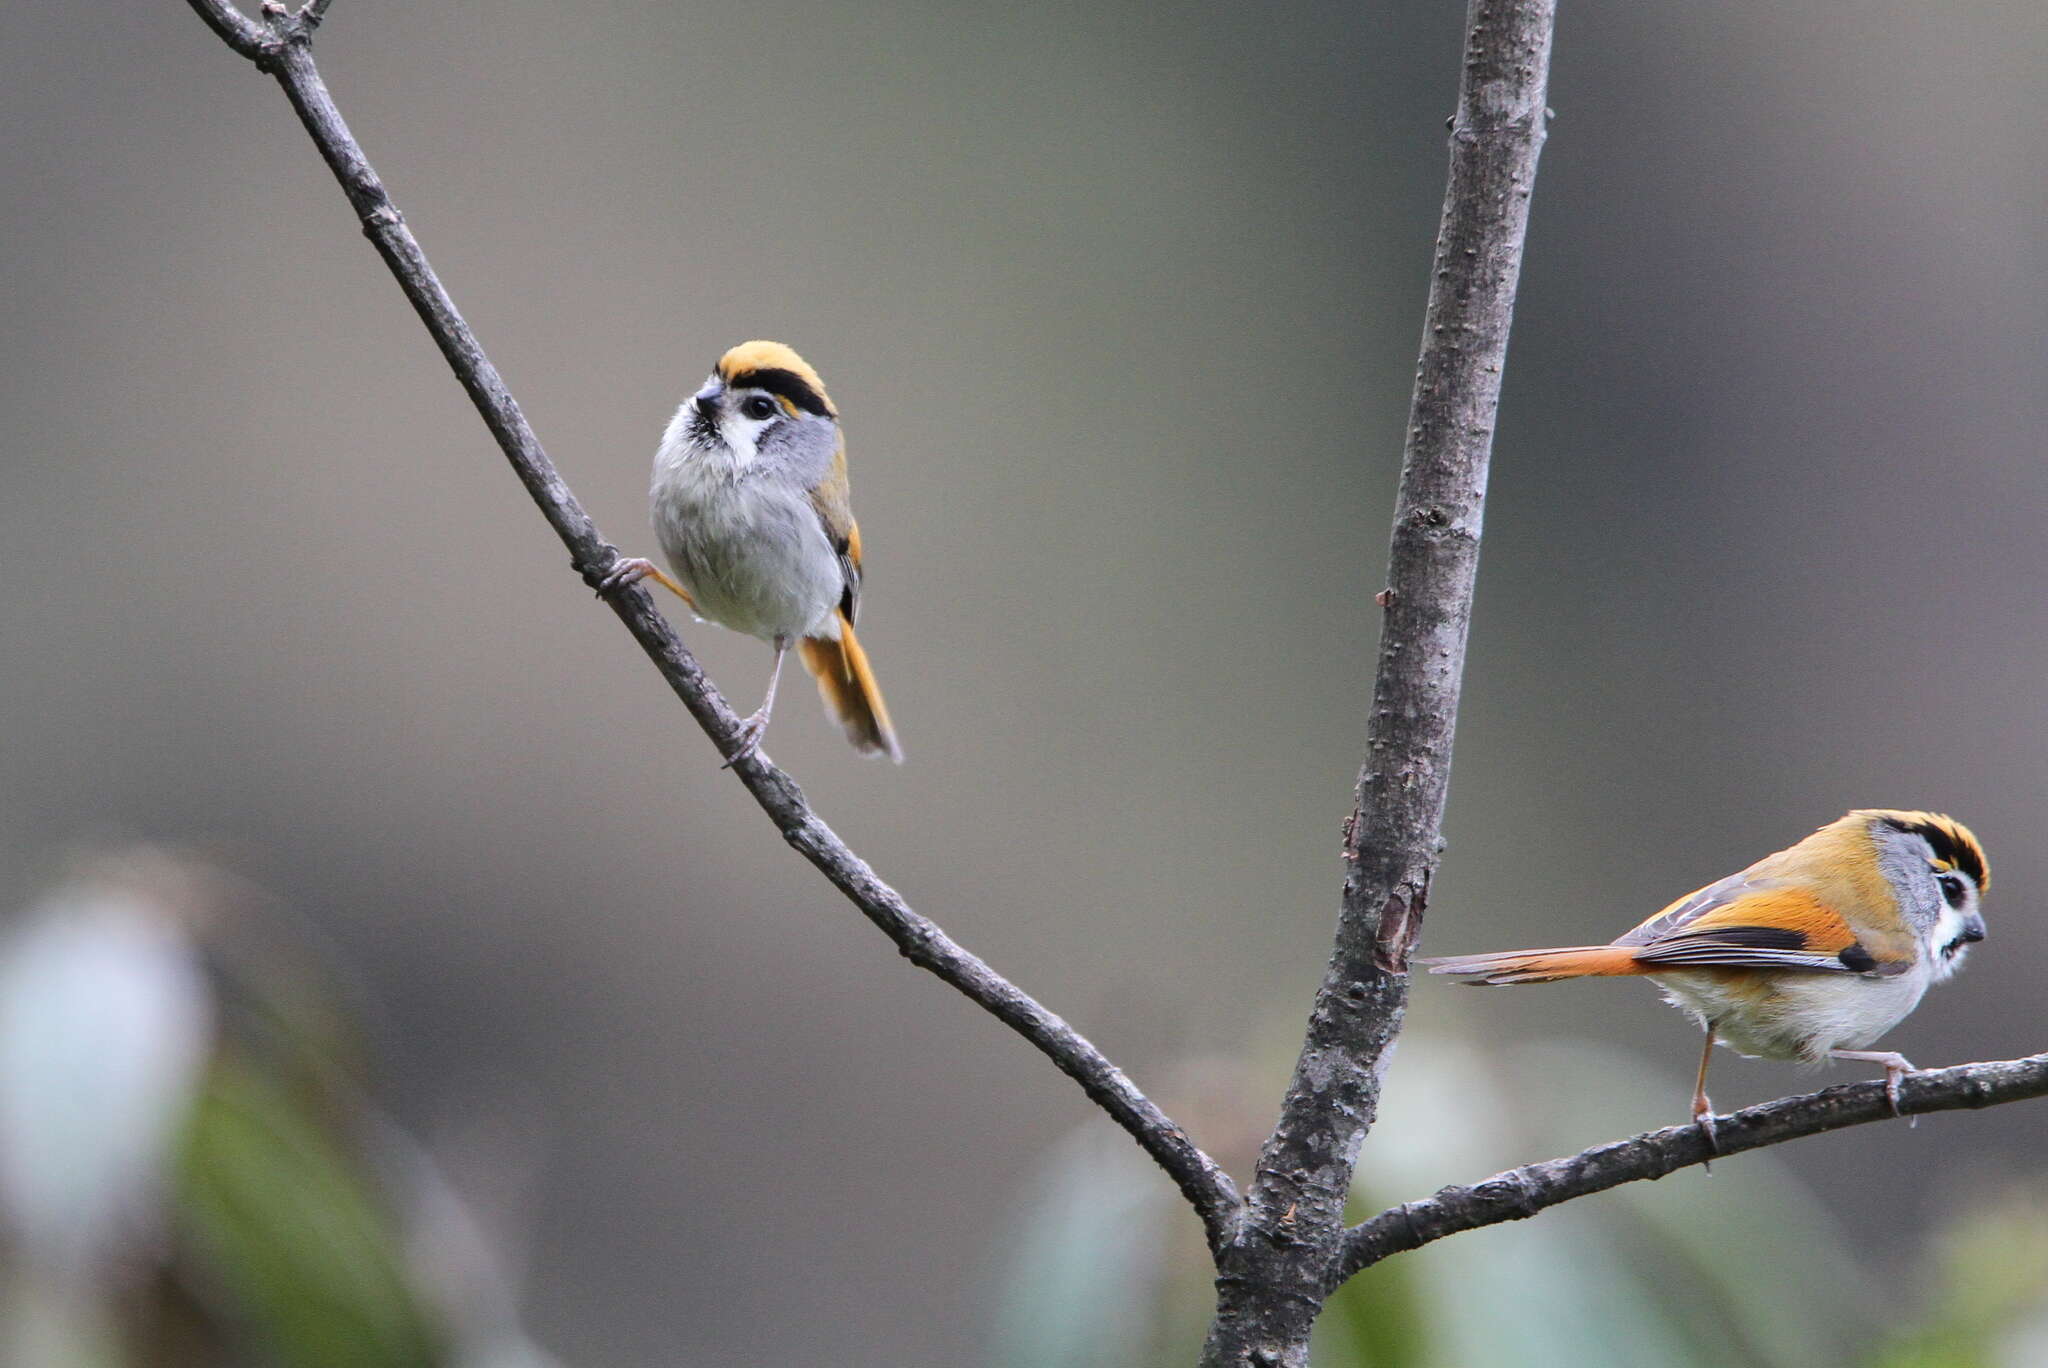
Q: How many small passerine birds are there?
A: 2